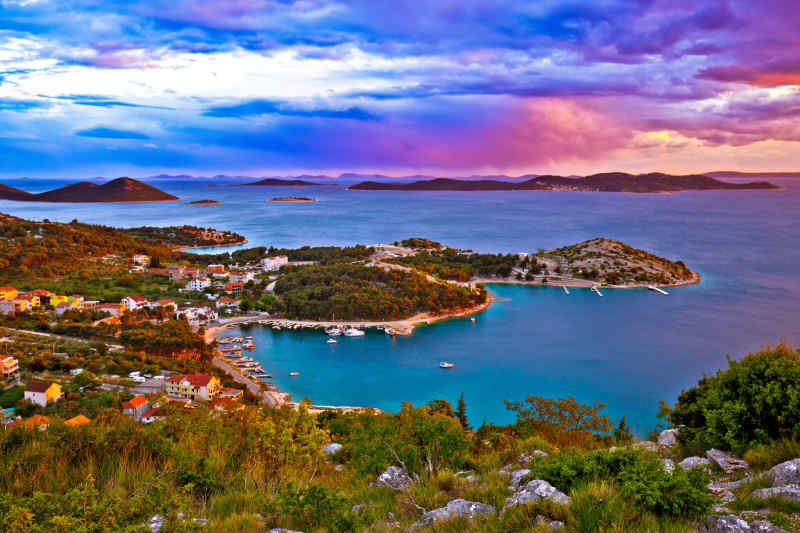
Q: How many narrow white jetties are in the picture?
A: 3